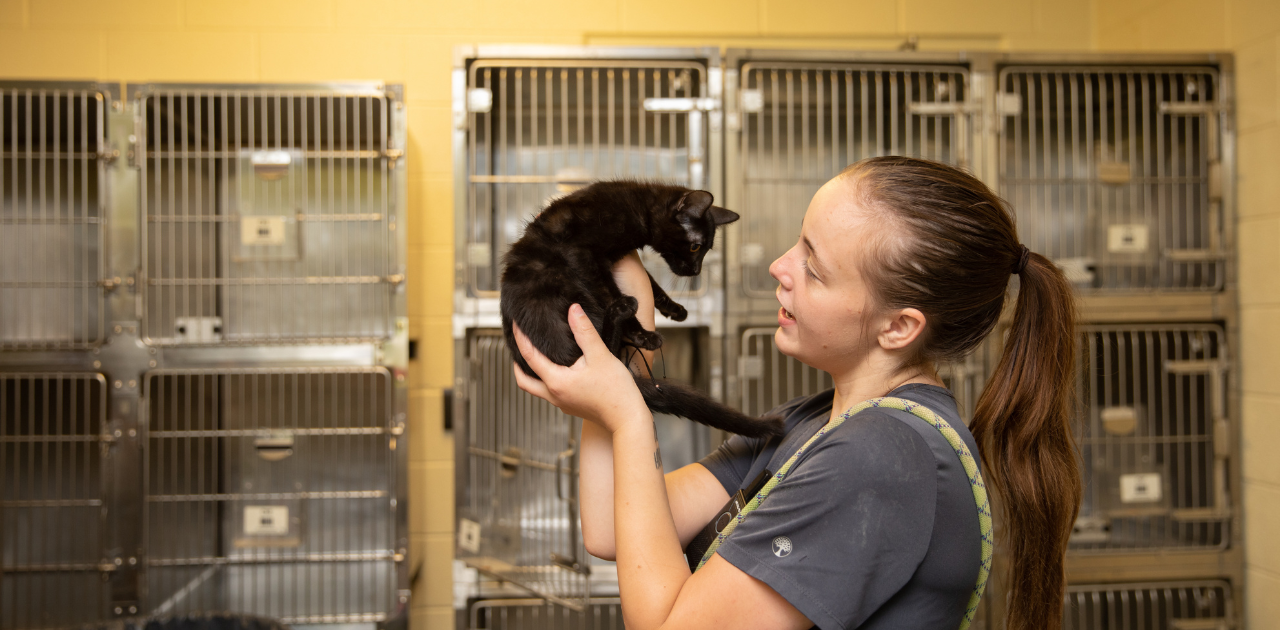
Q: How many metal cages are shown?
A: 12